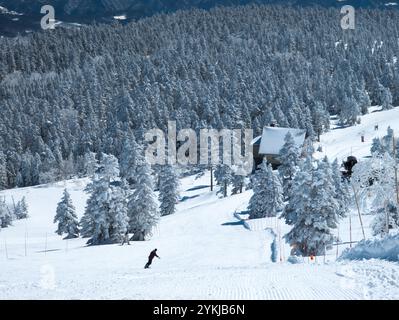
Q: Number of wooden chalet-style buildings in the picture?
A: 1